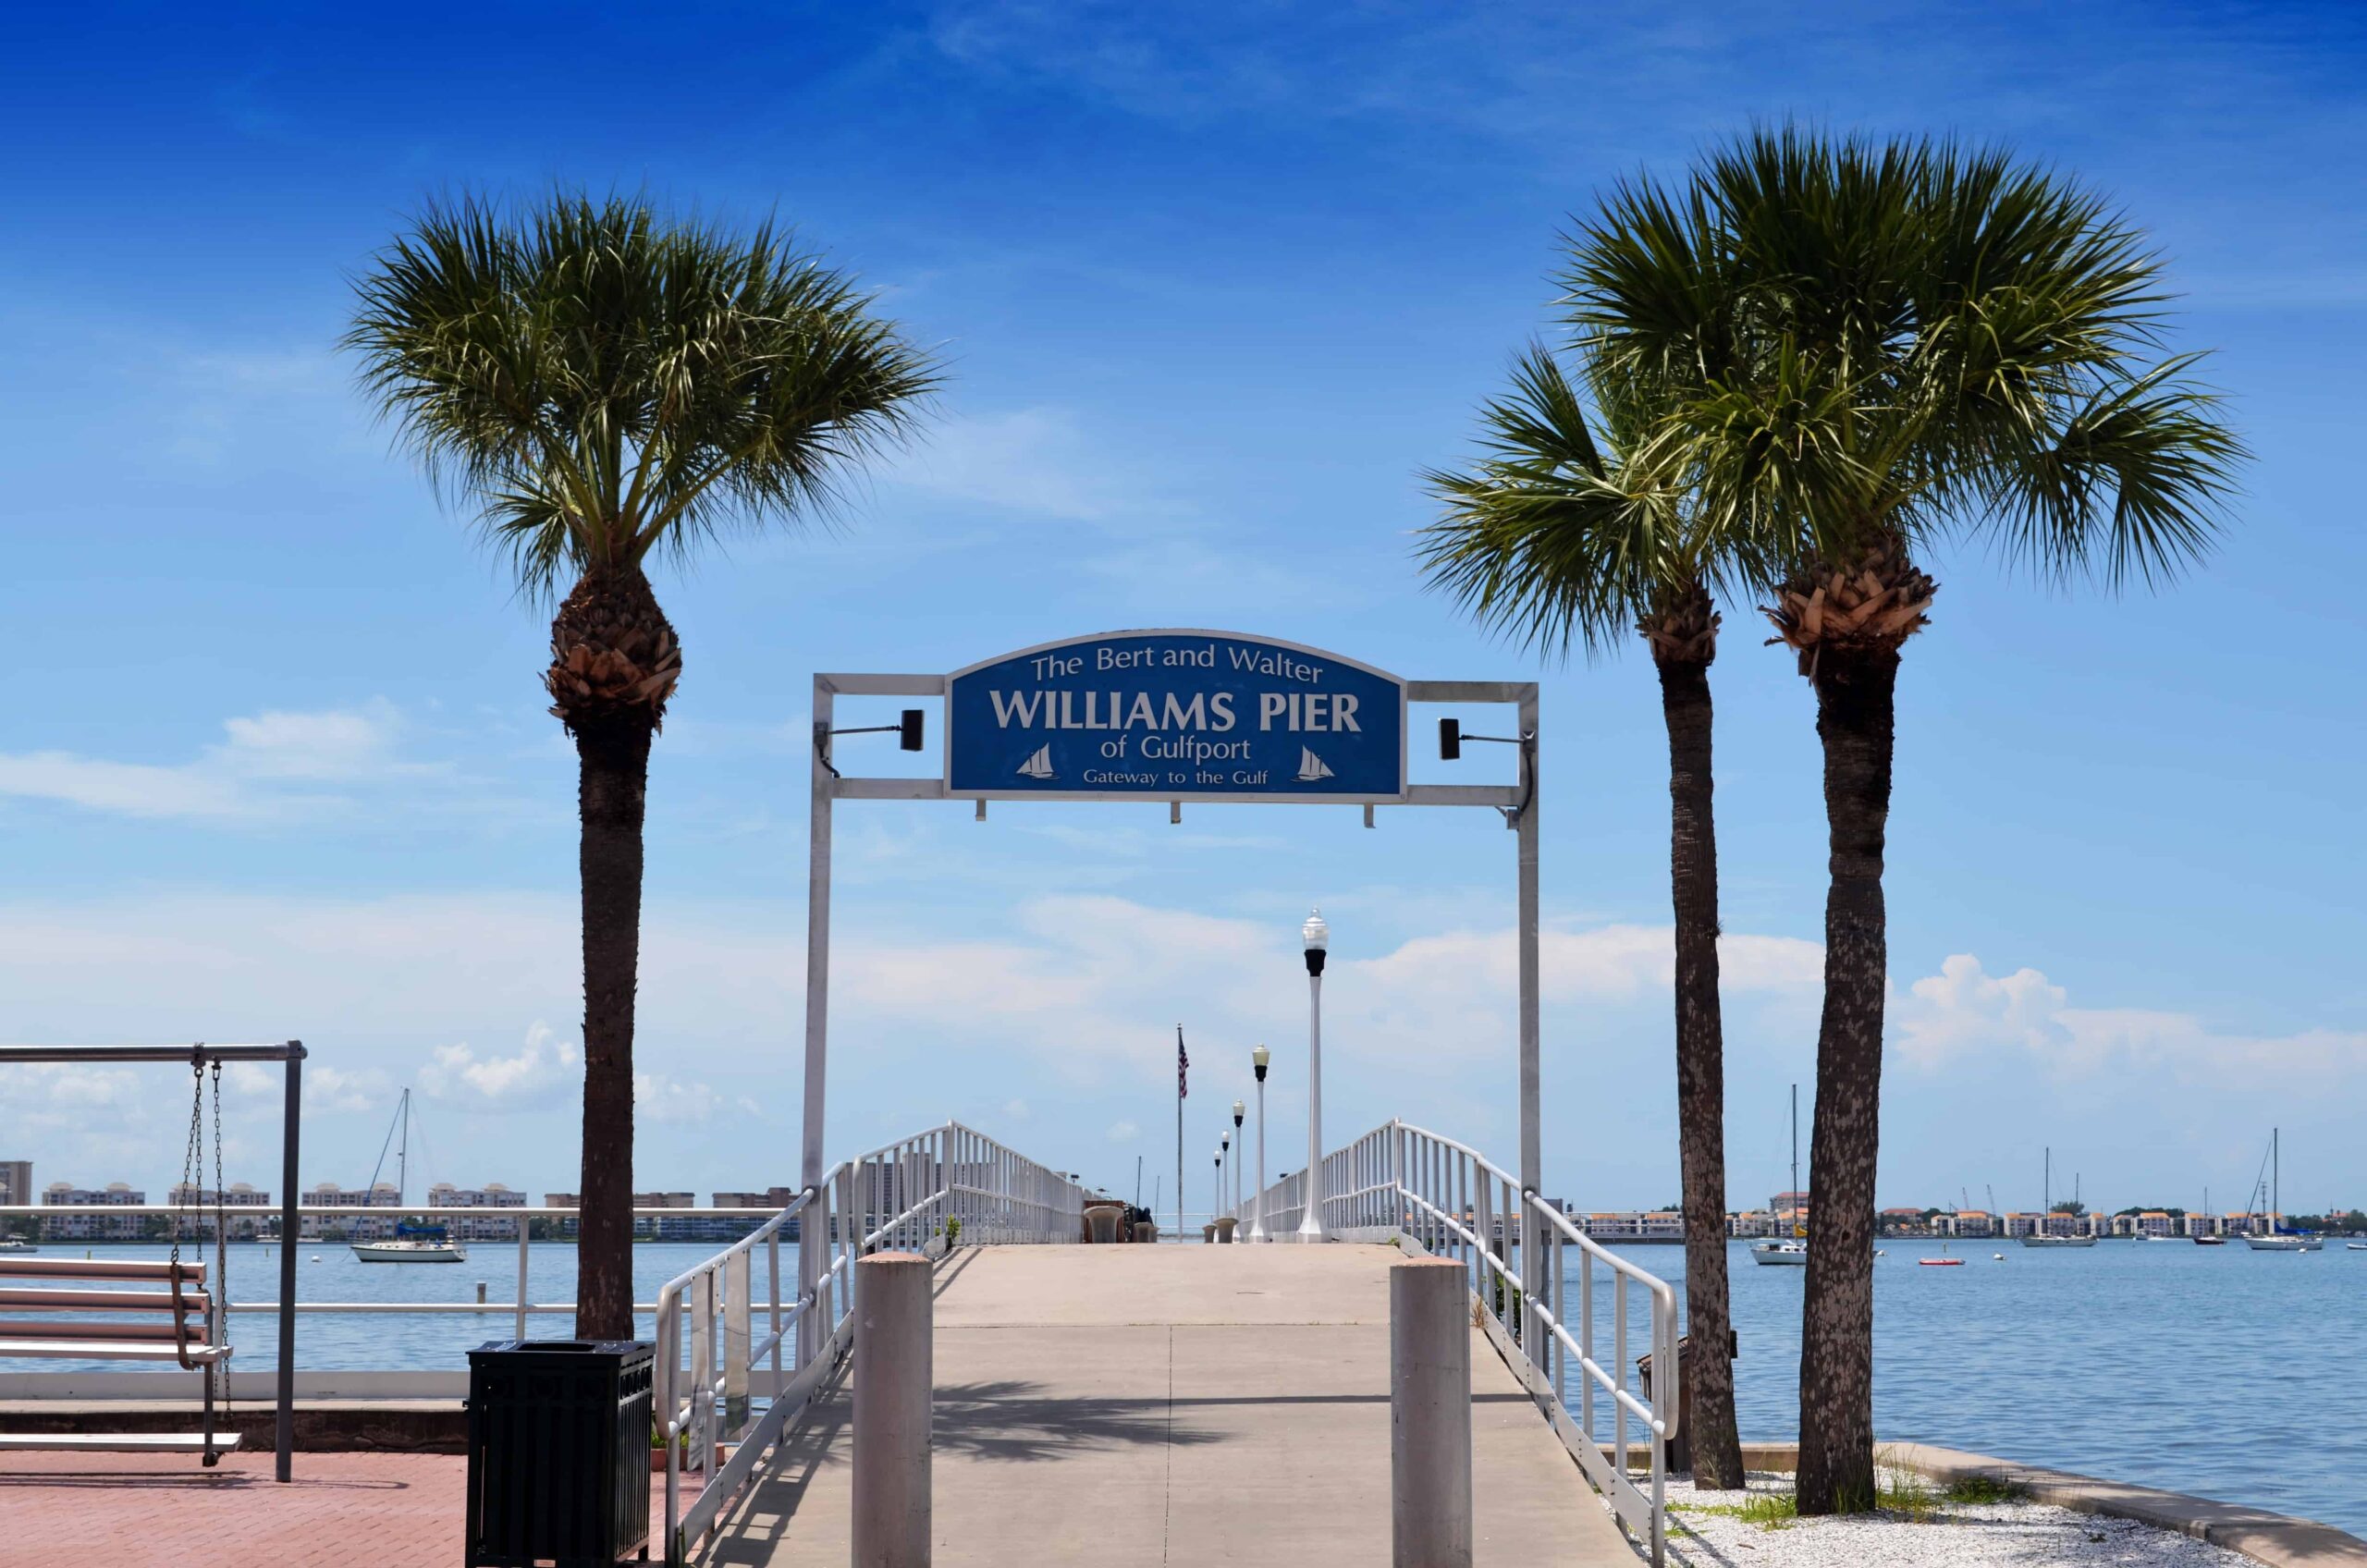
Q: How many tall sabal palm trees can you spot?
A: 3